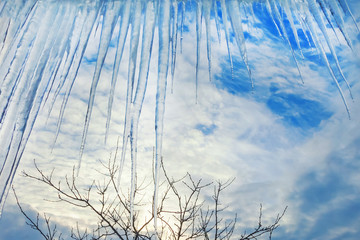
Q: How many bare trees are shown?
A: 1